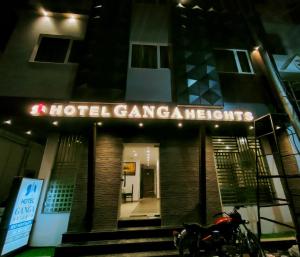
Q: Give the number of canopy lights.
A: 9